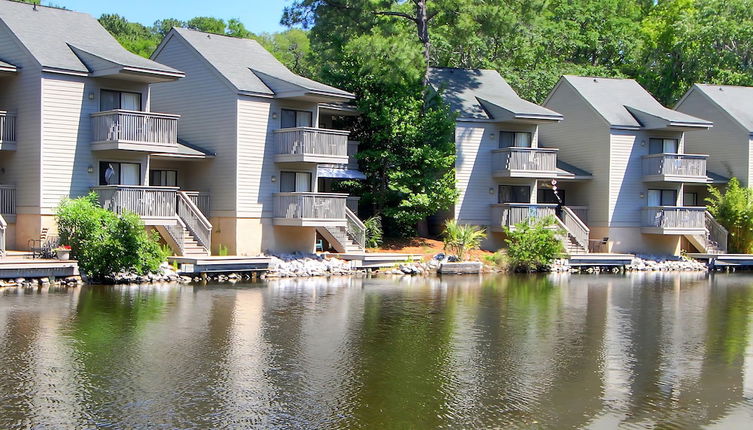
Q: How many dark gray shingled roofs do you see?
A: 5